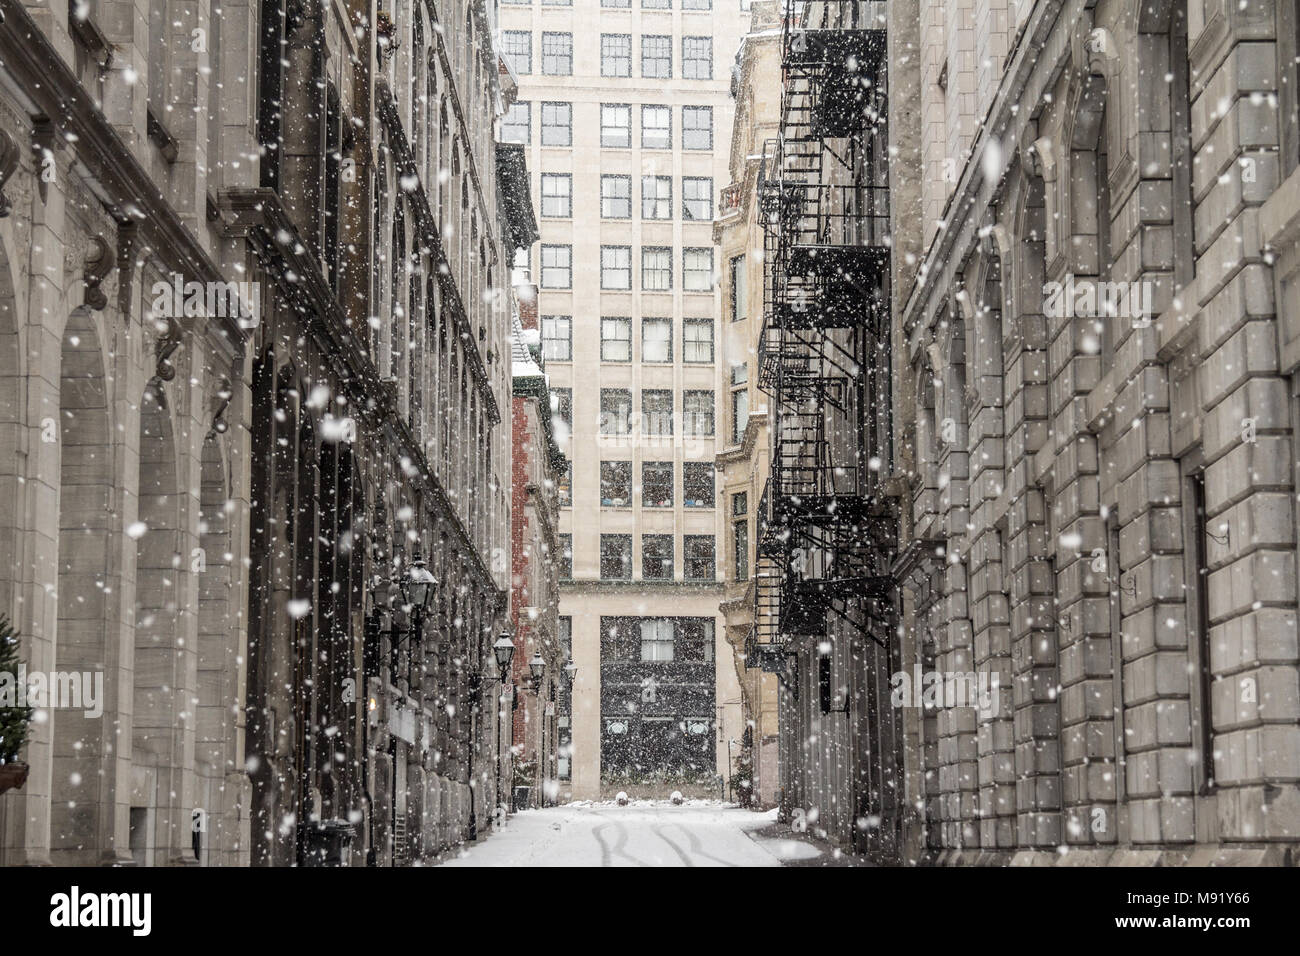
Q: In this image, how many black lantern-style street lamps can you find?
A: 4